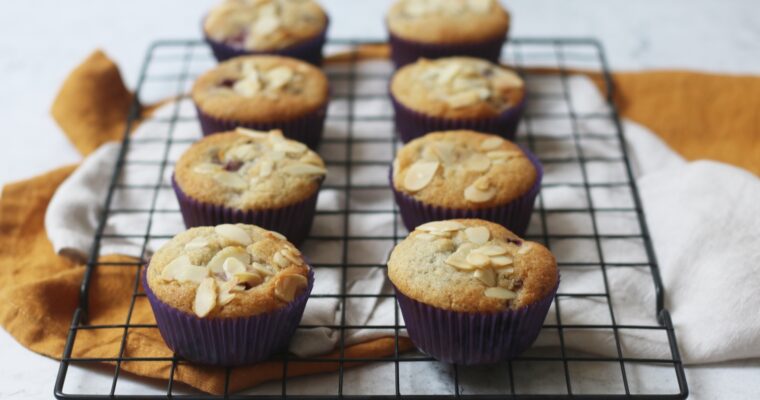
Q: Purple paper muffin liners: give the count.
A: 8